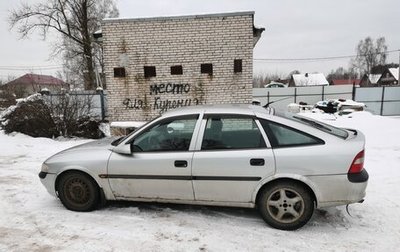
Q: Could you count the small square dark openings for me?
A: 5